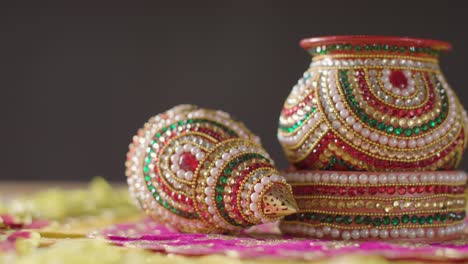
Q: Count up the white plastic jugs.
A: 0